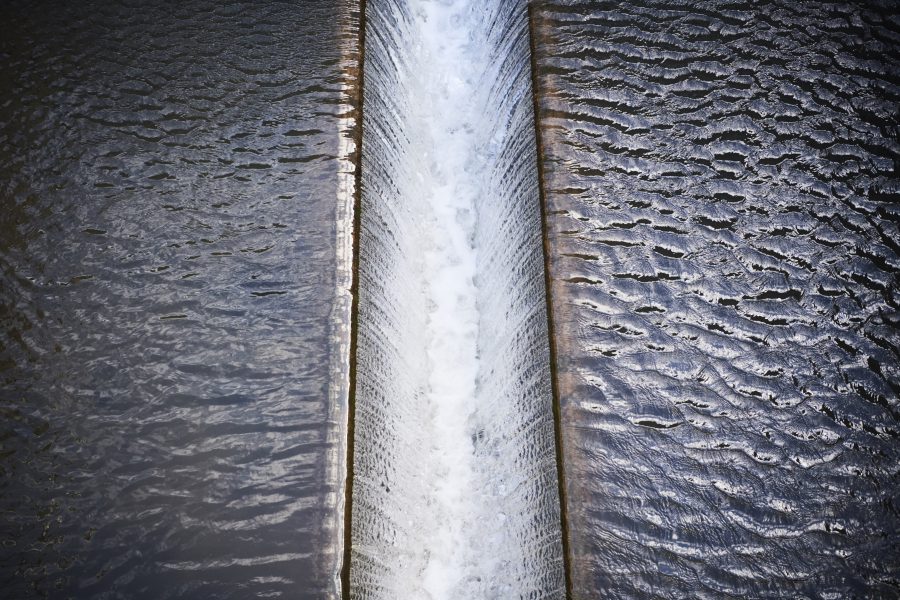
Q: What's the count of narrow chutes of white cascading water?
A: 1